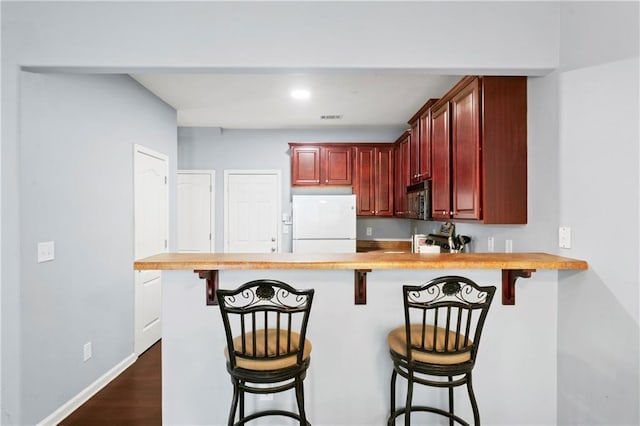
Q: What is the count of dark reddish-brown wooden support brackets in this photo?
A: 3